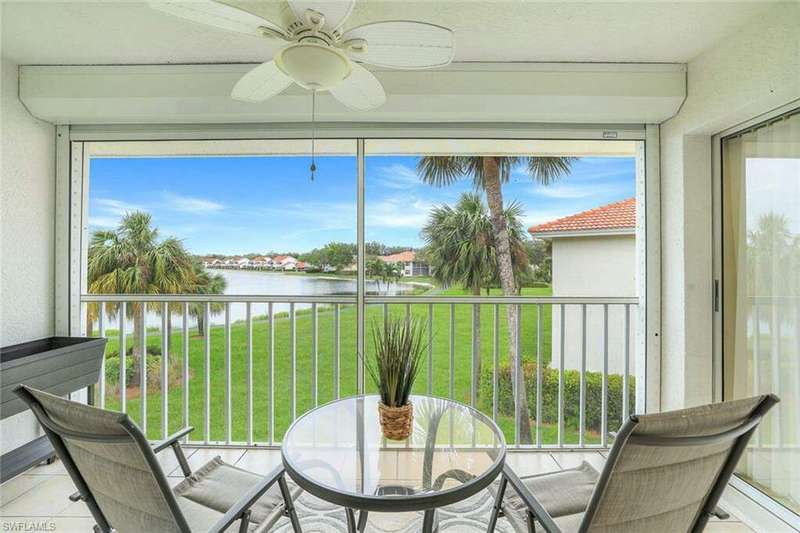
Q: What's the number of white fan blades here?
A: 5